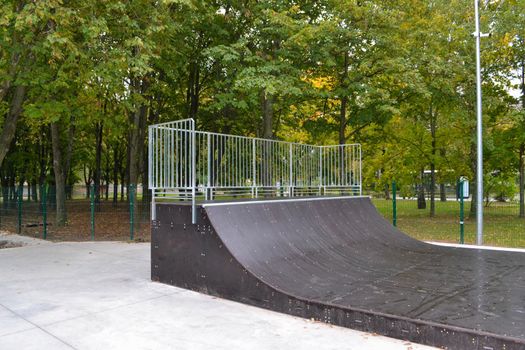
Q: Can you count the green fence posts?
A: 6